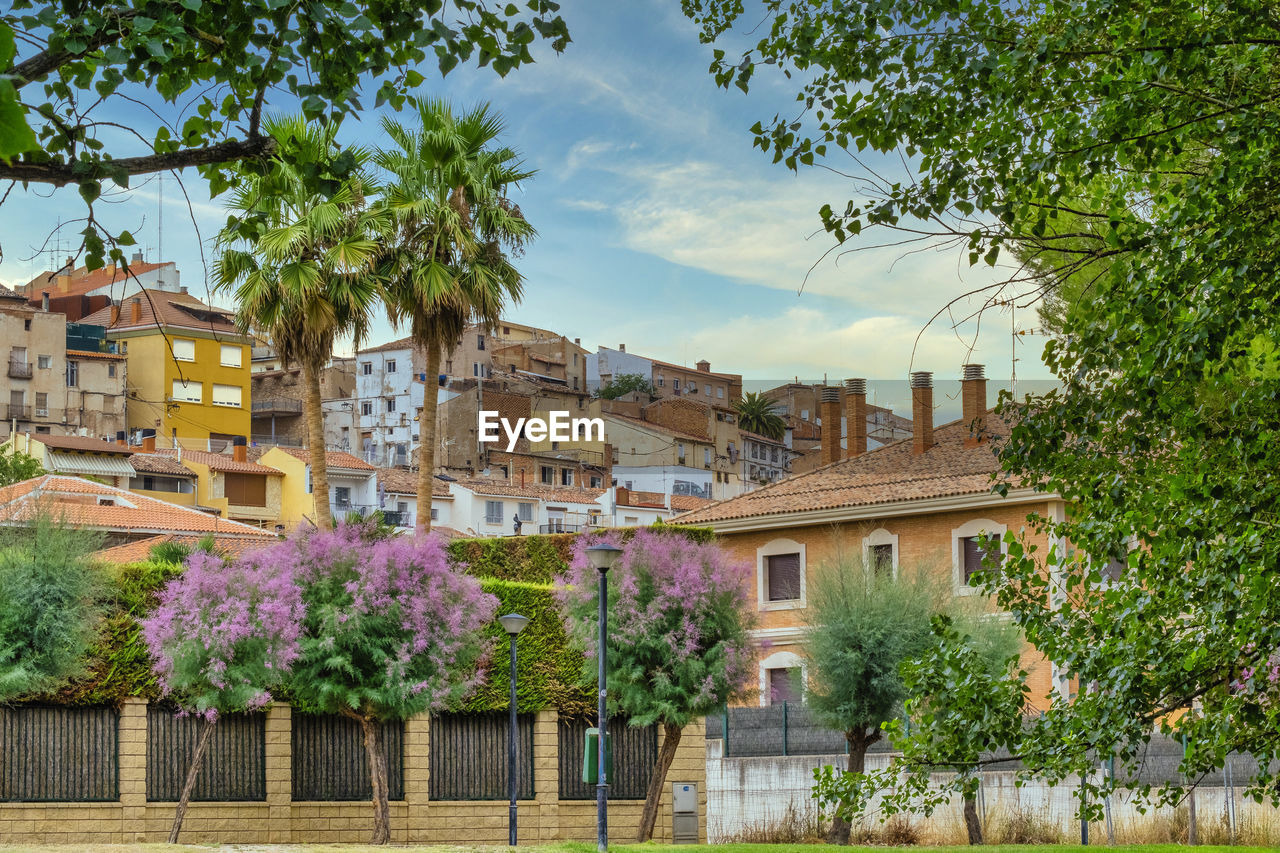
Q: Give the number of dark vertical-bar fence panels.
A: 5